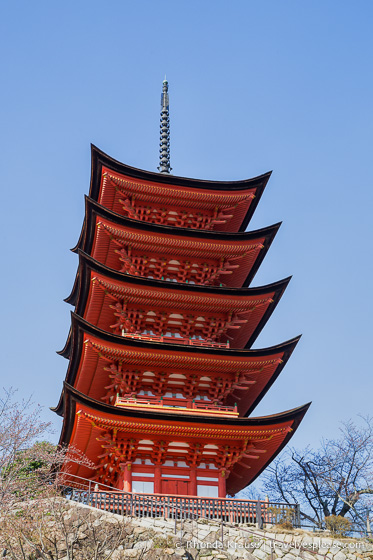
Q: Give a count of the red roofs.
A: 5